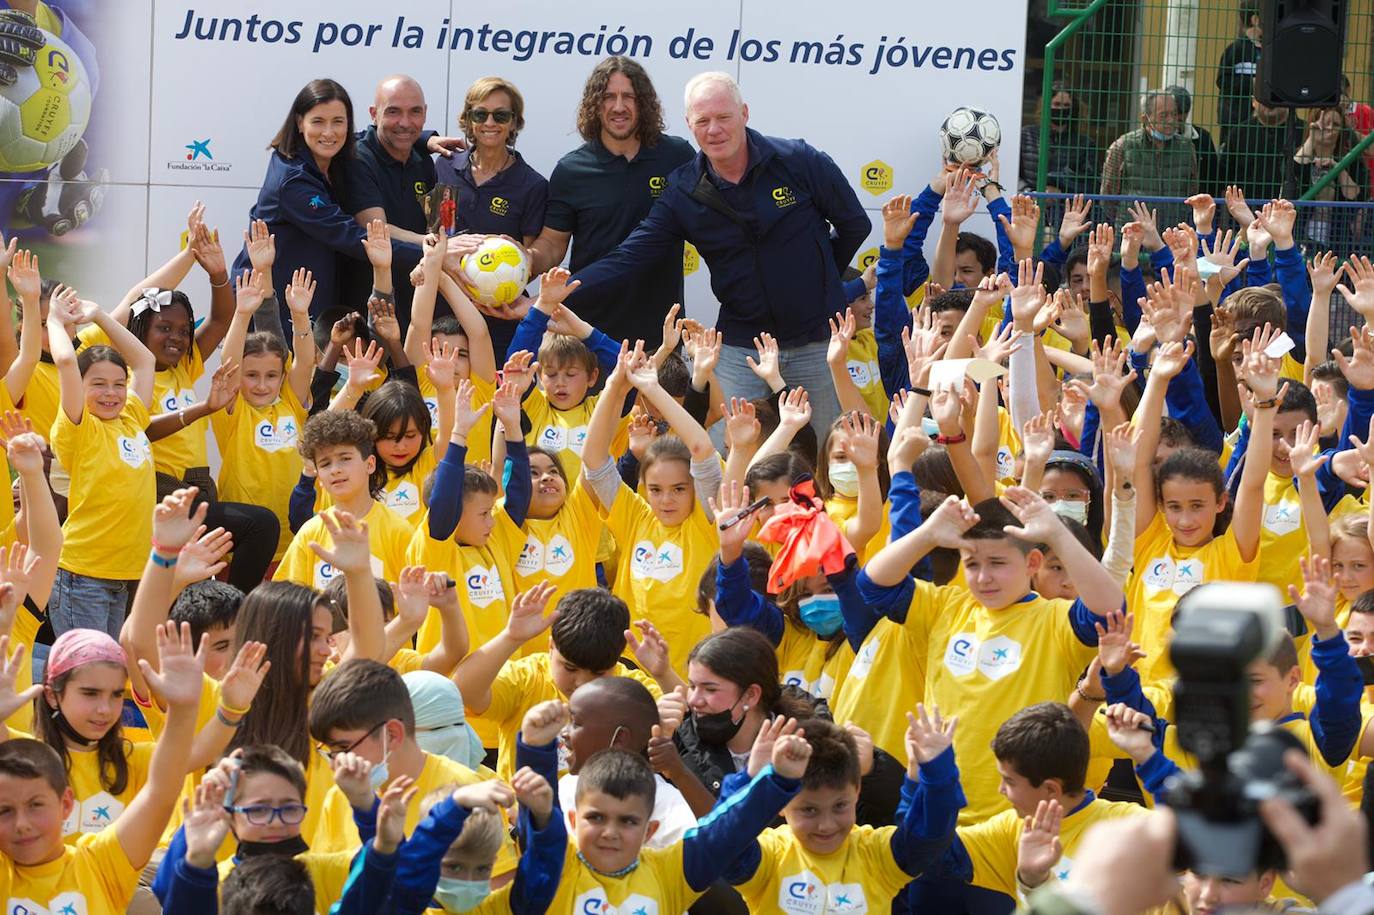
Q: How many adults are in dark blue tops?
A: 5